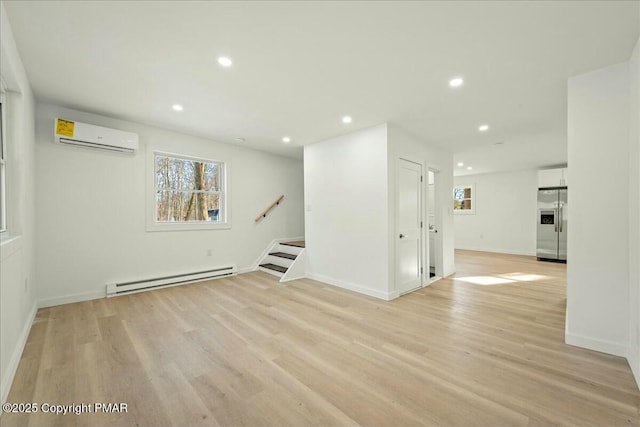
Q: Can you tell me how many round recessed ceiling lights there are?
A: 8